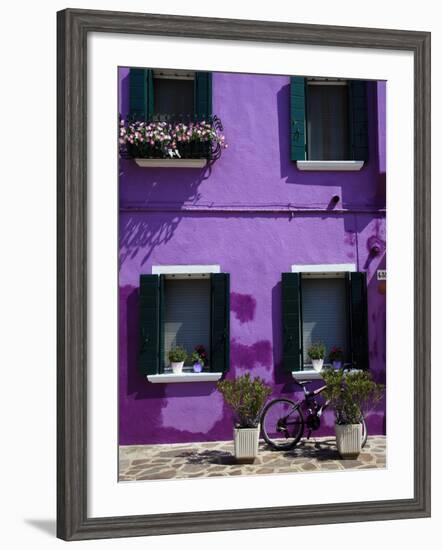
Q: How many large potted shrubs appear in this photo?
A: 2